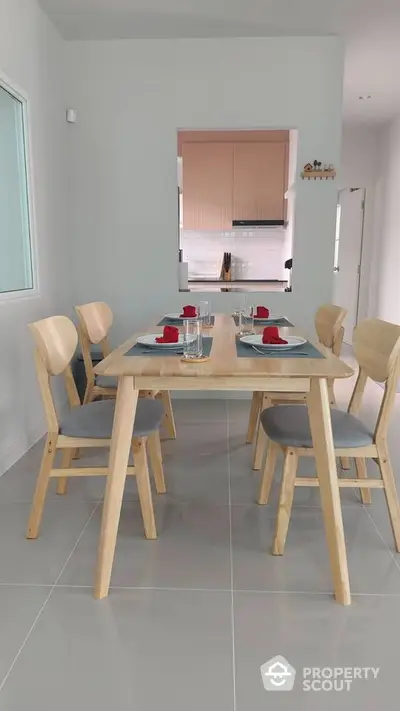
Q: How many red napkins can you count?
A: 4